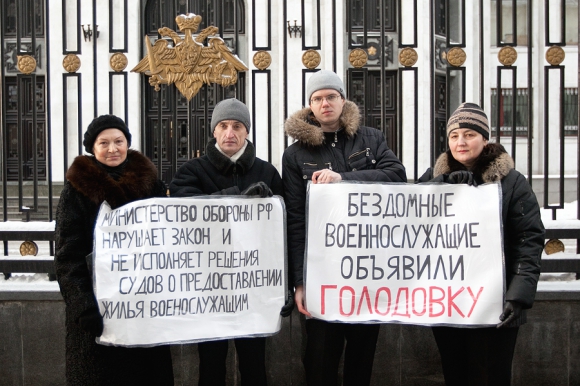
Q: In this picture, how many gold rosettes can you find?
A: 12